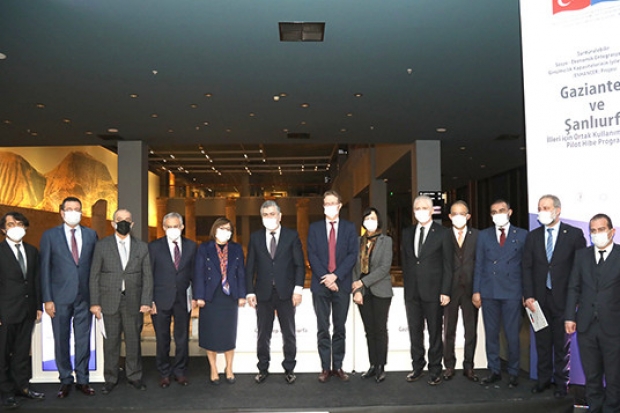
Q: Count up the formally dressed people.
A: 13